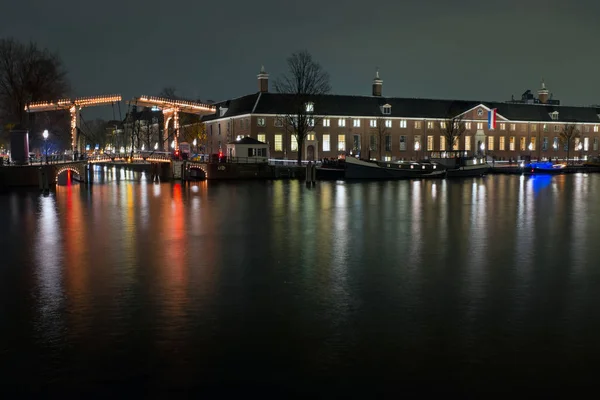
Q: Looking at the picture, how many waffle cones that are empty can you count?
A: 0